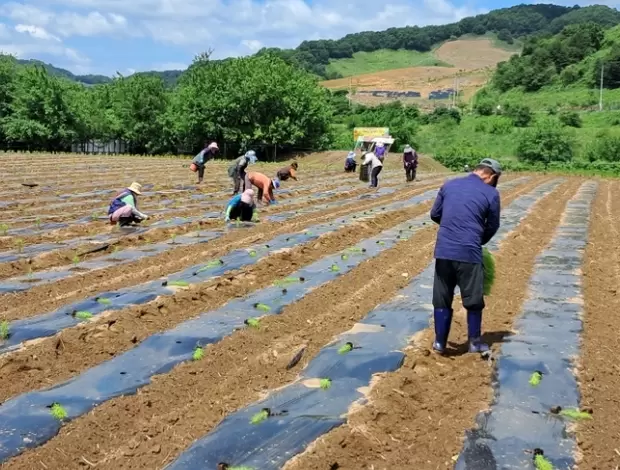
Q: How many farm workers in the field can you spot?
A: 11